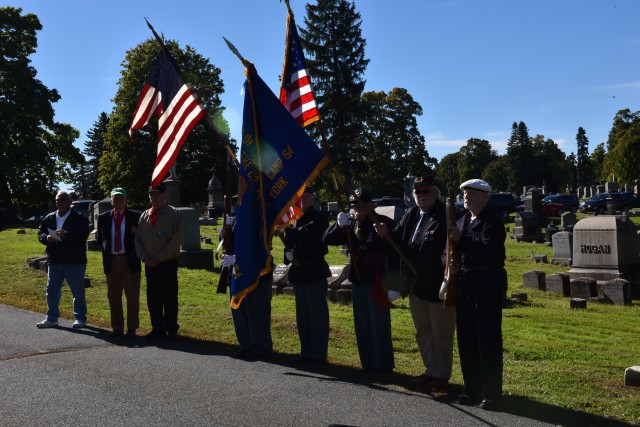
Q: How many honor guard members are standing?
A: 5